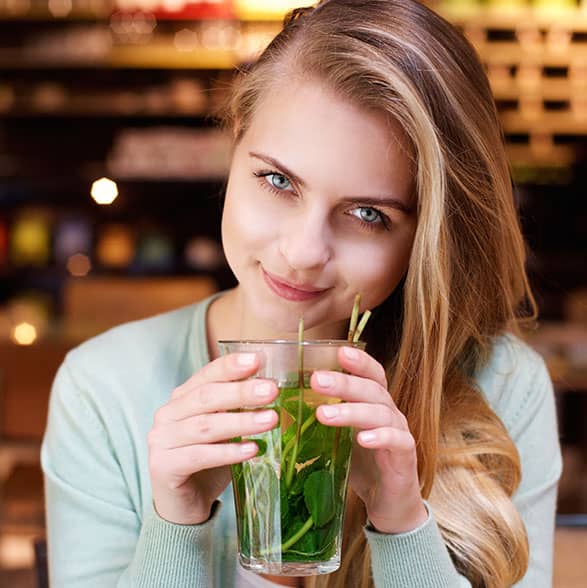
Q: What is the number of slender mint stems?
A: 3